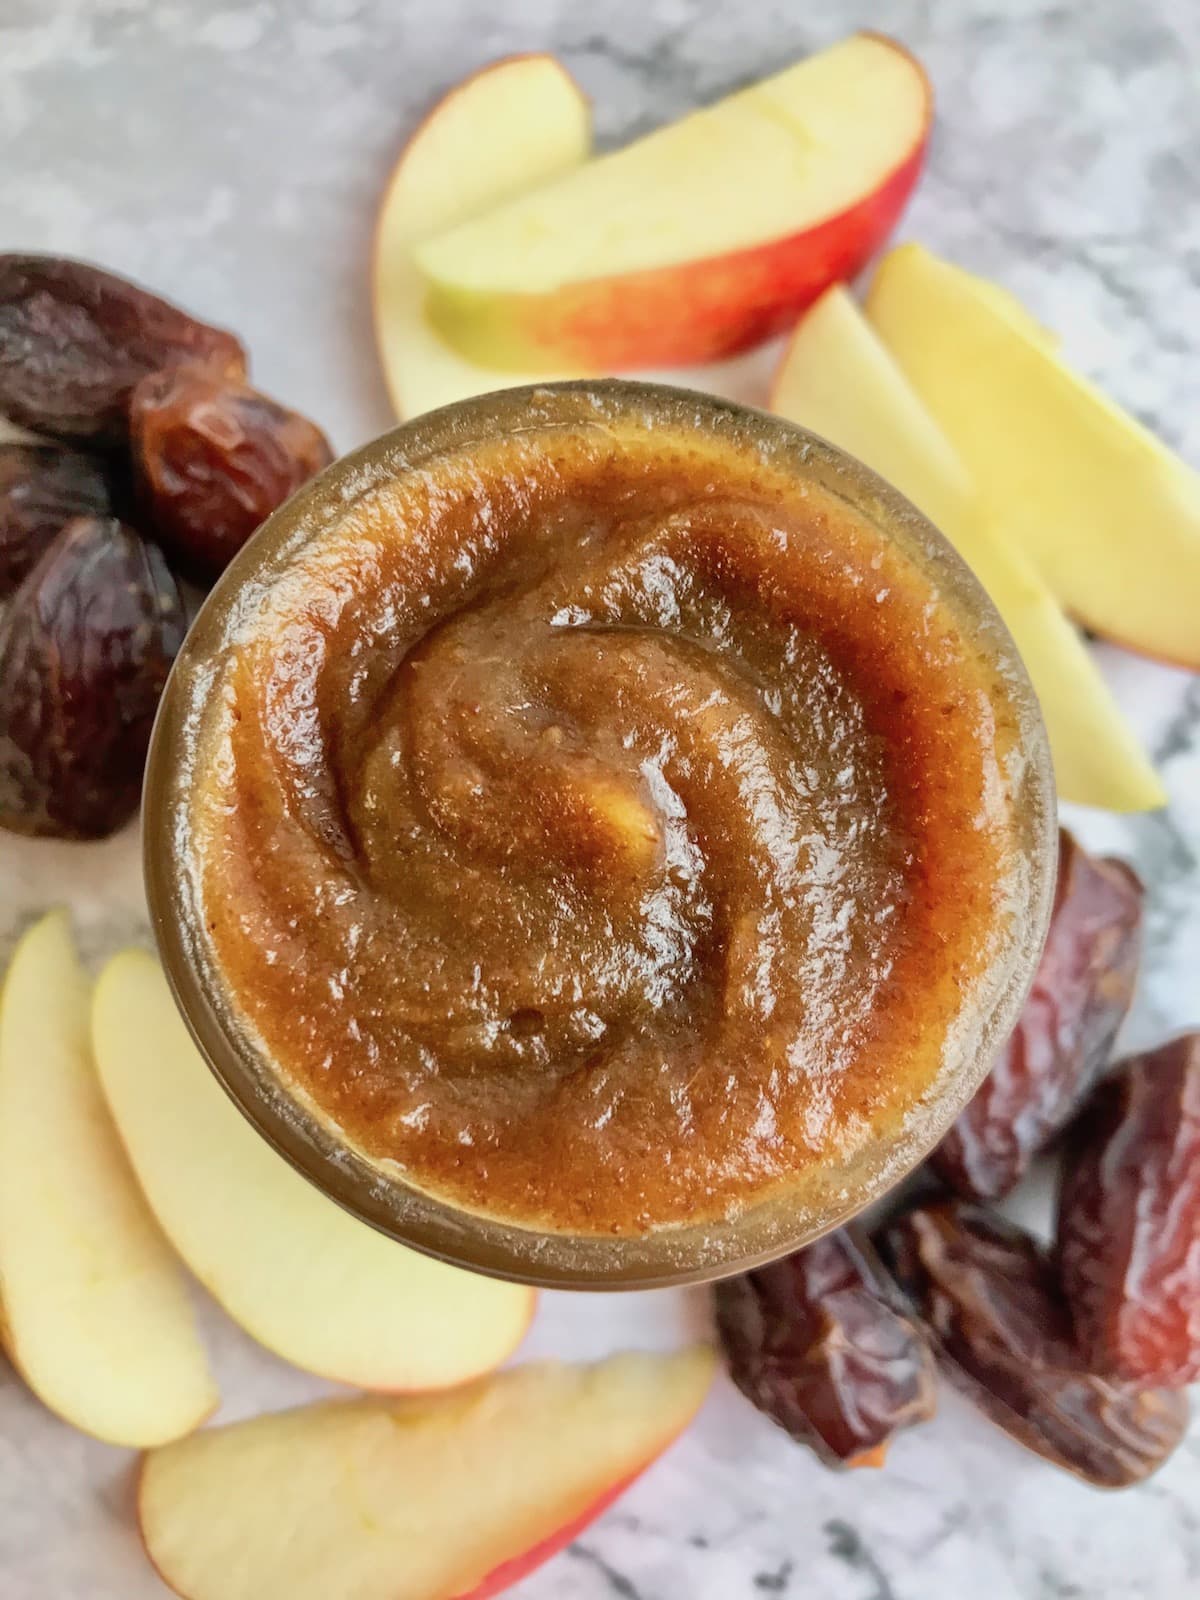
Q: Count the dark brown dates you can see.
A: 8